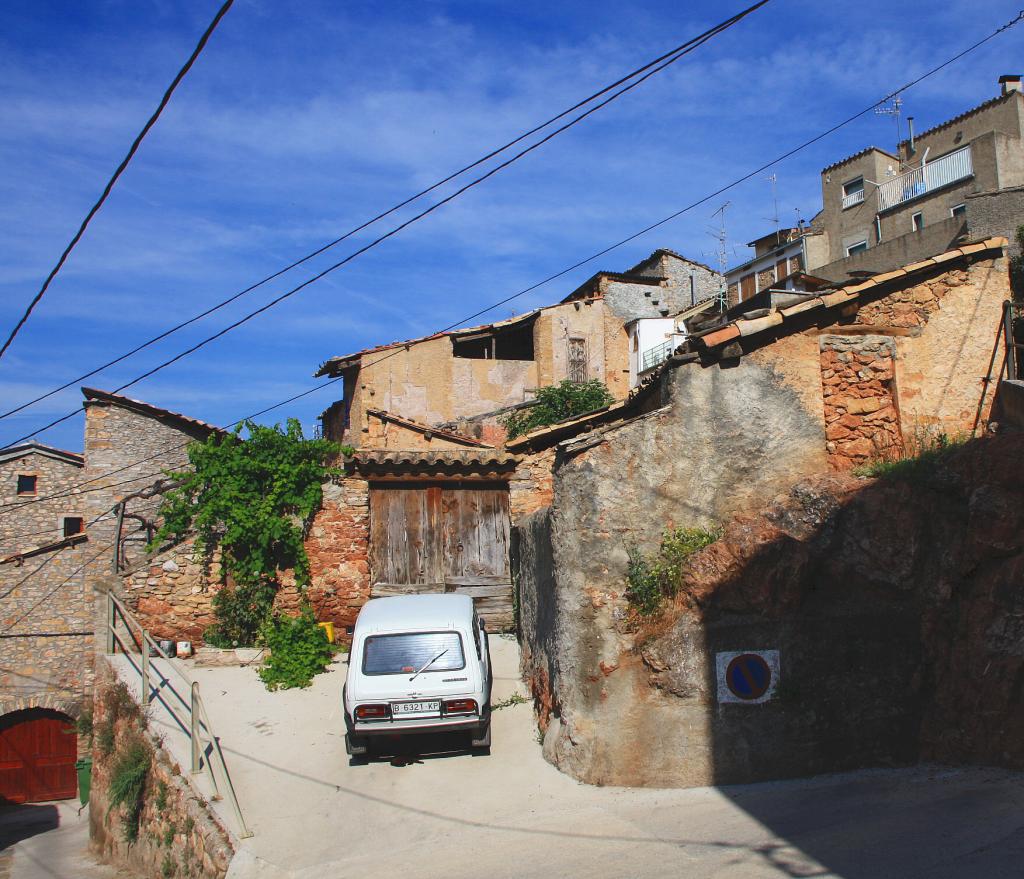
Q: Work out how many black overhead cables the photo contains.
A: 4